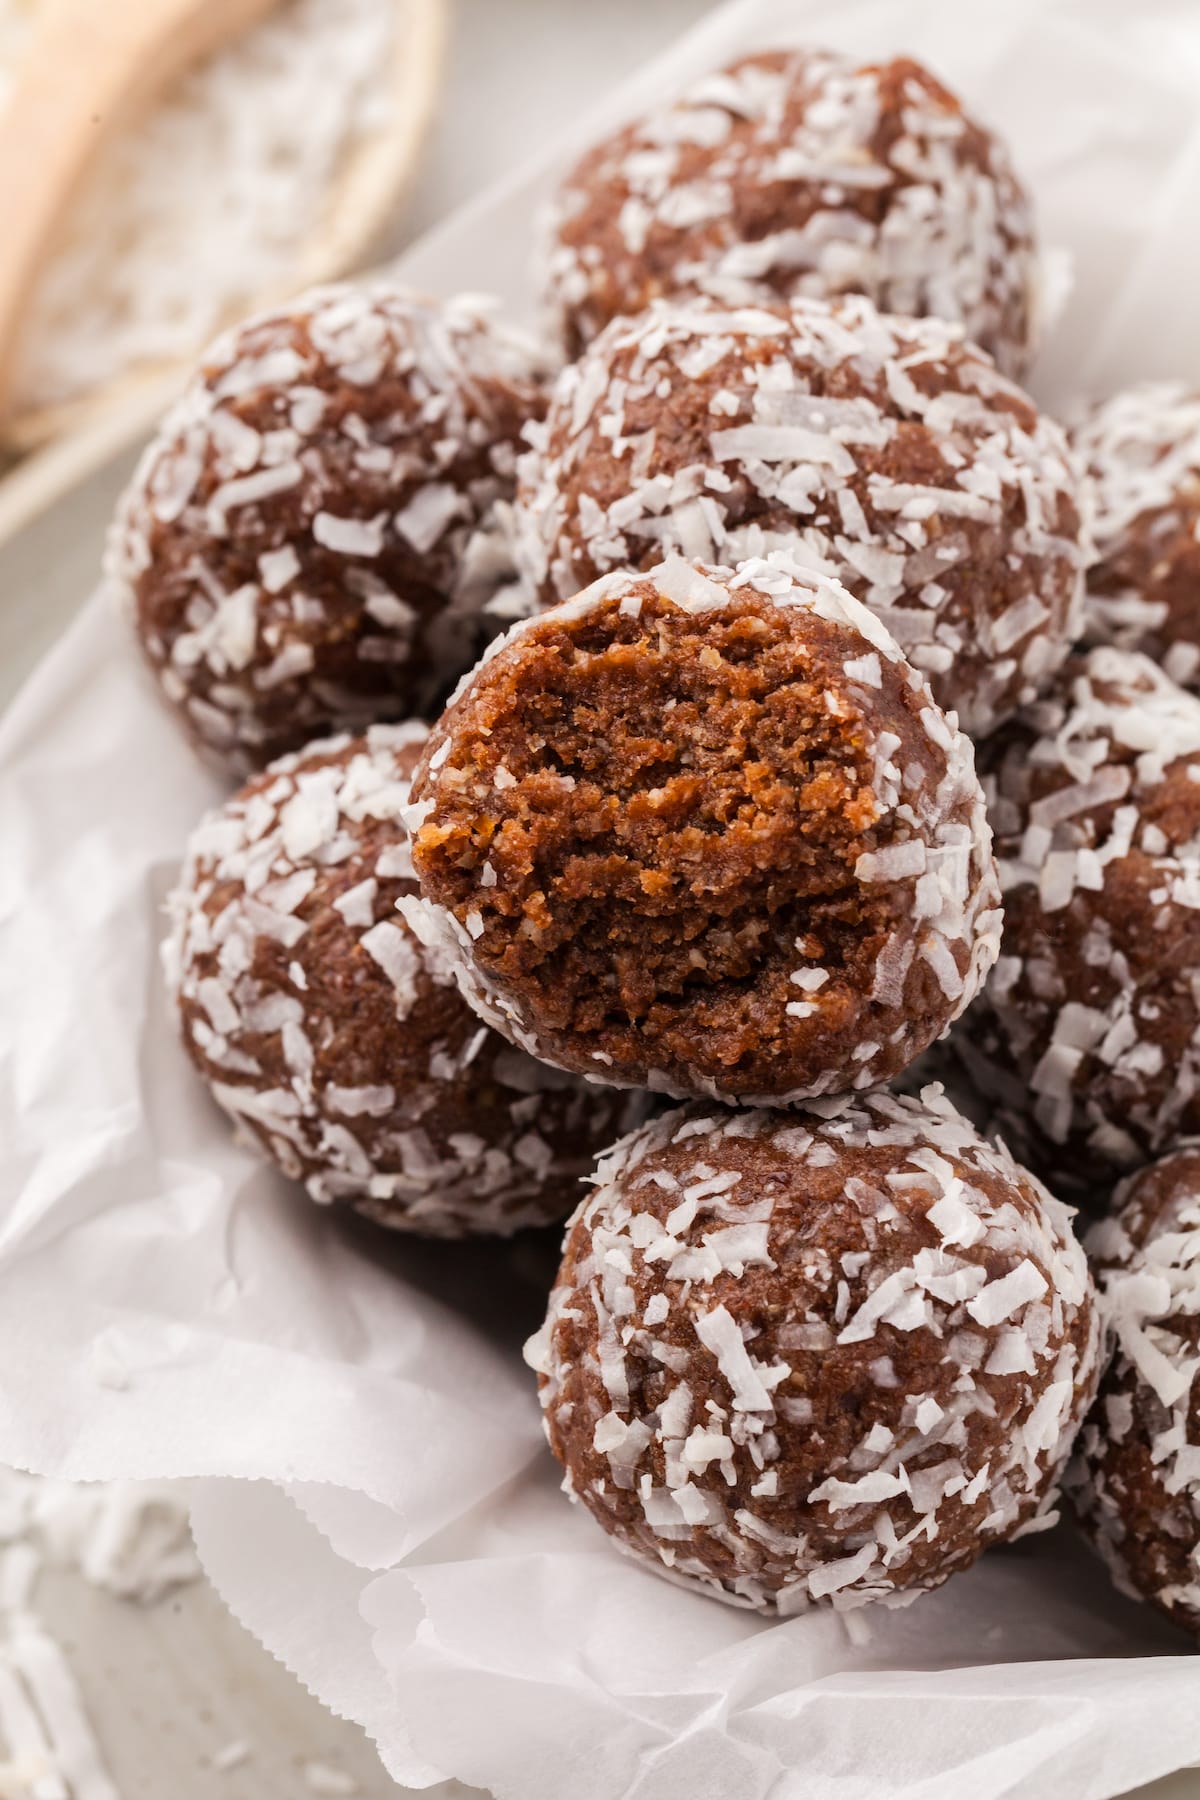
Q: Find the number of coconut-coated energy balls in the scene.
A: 9